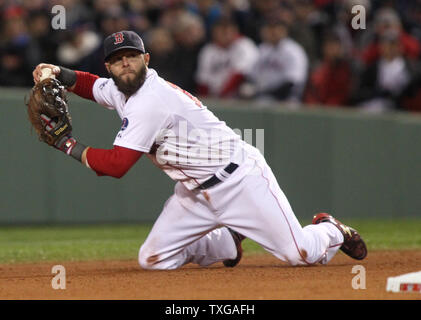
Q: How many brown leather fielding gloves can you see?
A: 1